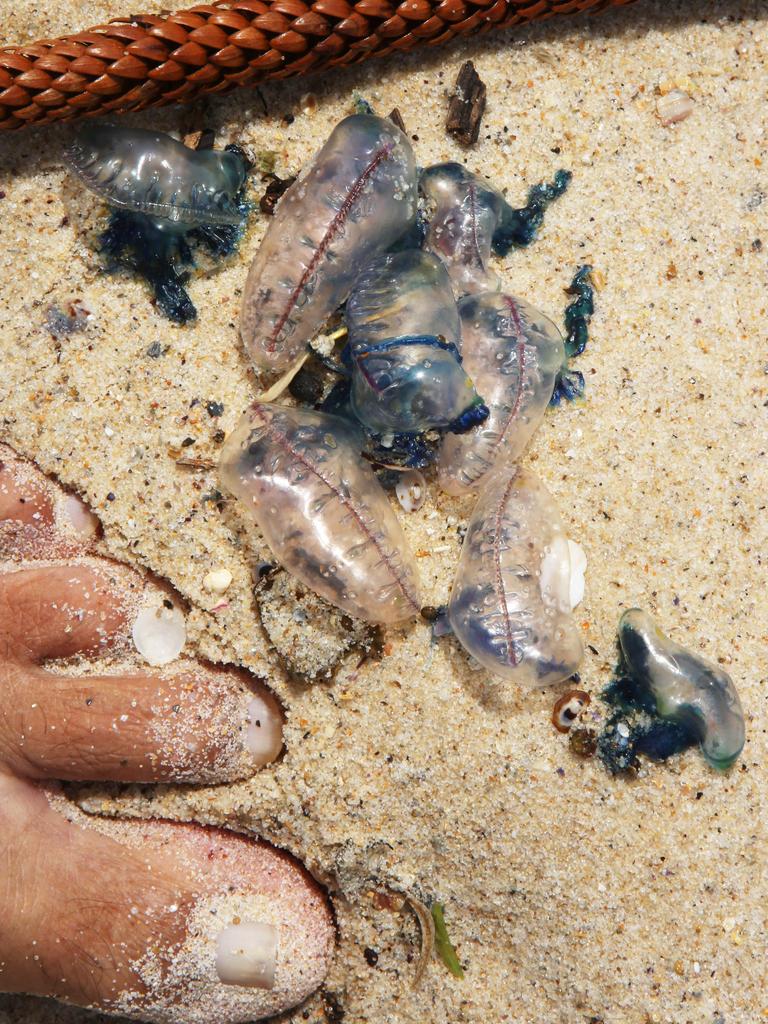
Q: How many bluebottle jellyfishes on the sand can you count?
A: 8